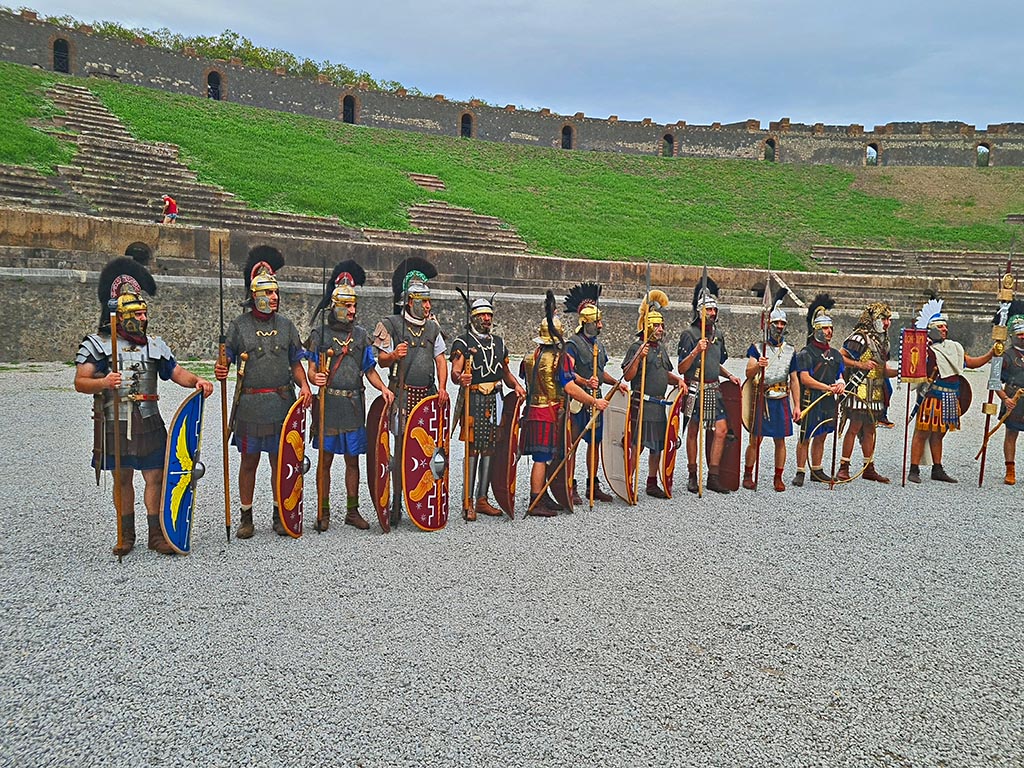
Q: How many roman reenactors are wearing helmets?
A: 14